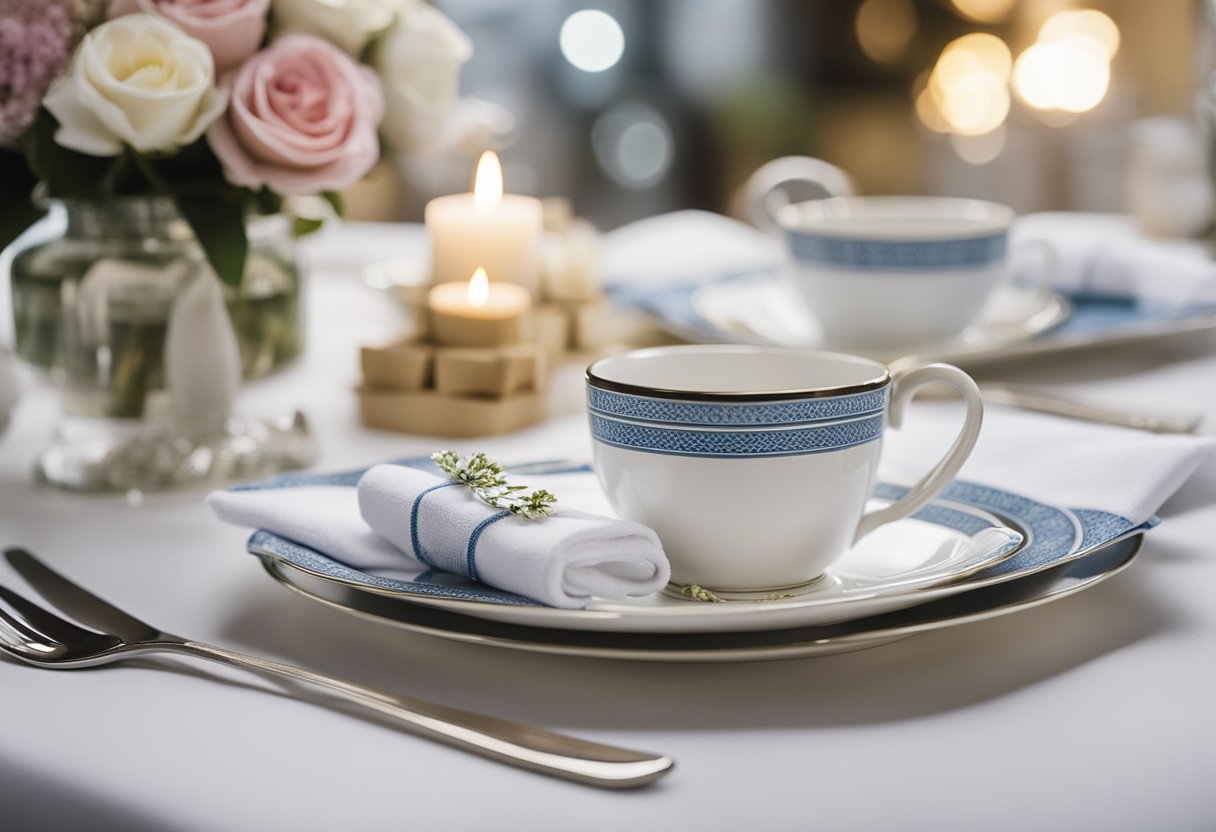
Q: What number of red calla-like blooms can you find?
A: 0